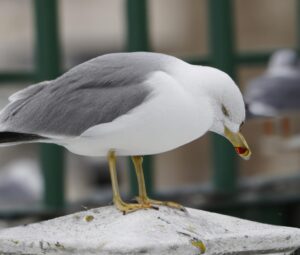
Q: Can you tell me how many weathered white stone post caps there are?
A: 1